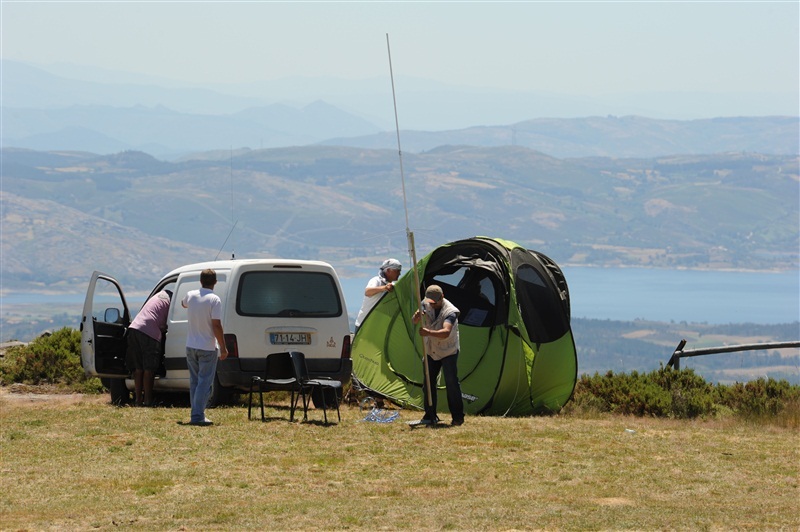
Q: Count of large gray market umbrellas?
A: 0